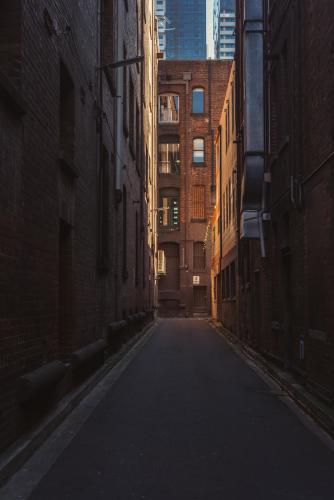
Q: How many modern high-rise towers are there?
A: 2